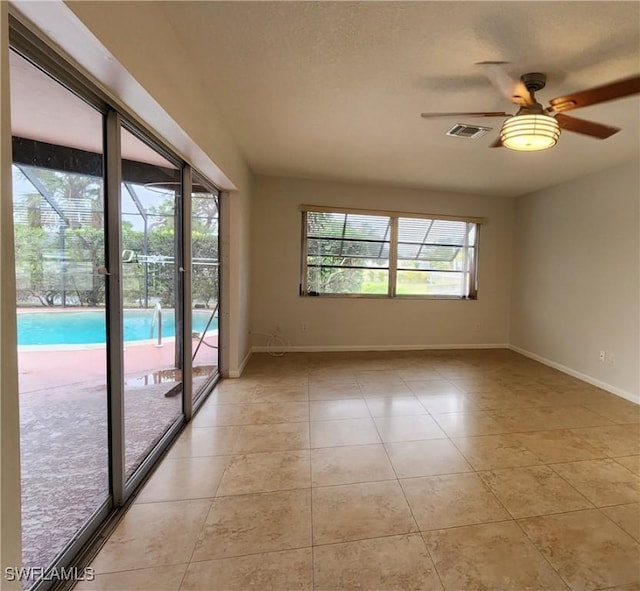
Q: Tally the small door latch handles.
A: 2